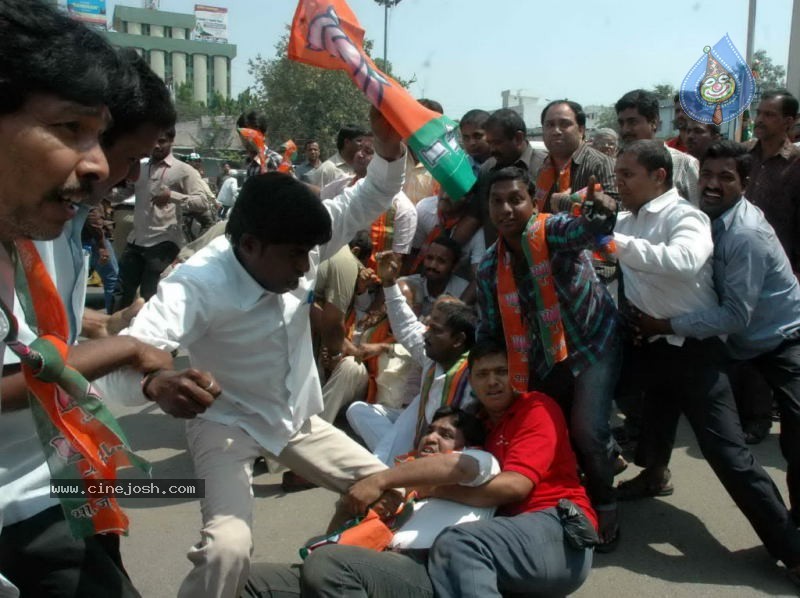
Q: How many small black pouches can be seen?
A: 1